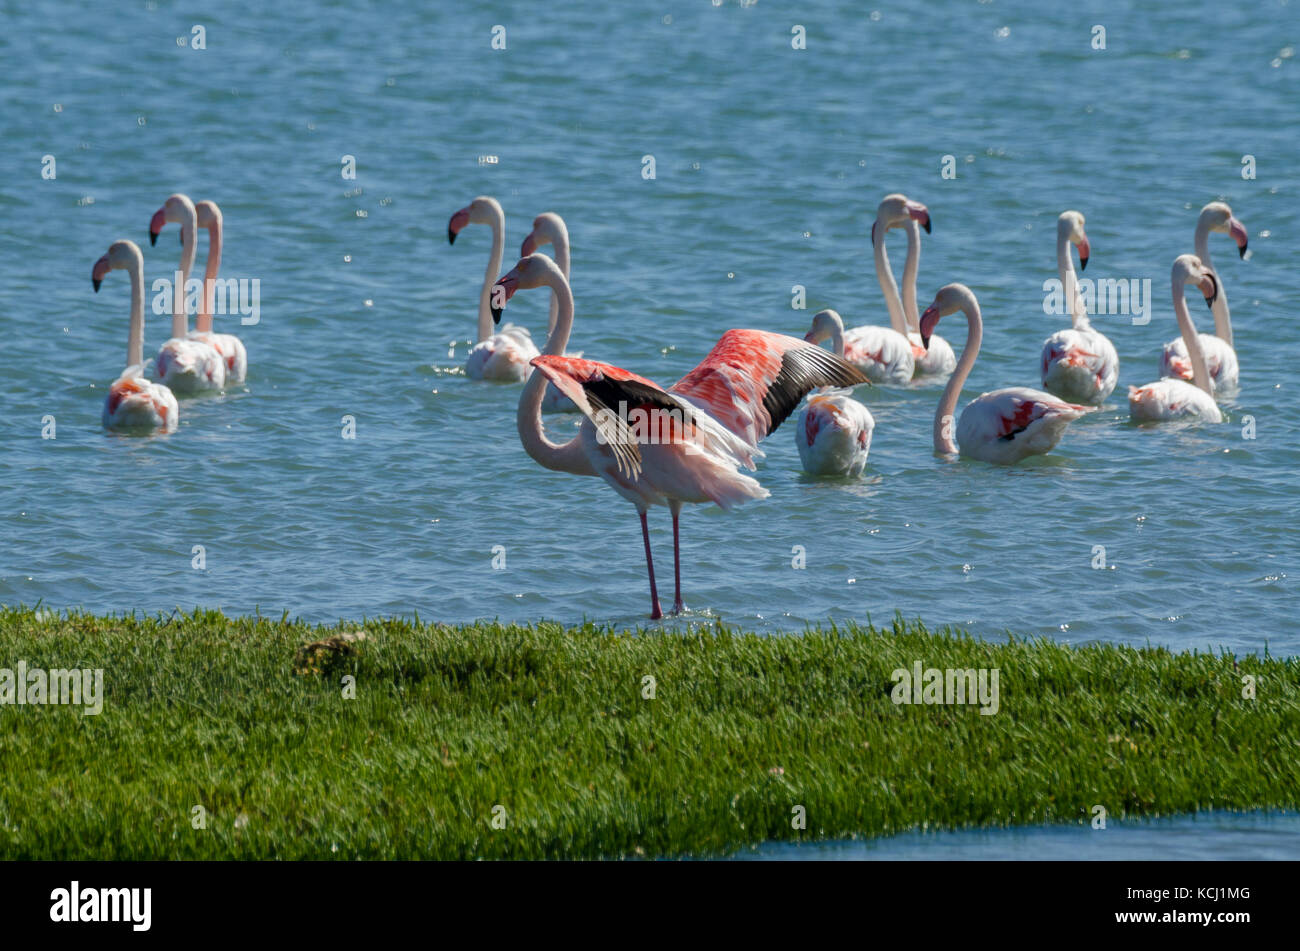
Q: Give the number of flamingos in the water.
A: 13